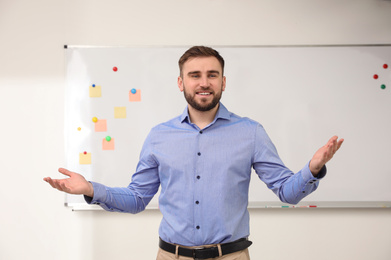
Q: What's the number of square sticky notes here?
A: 6